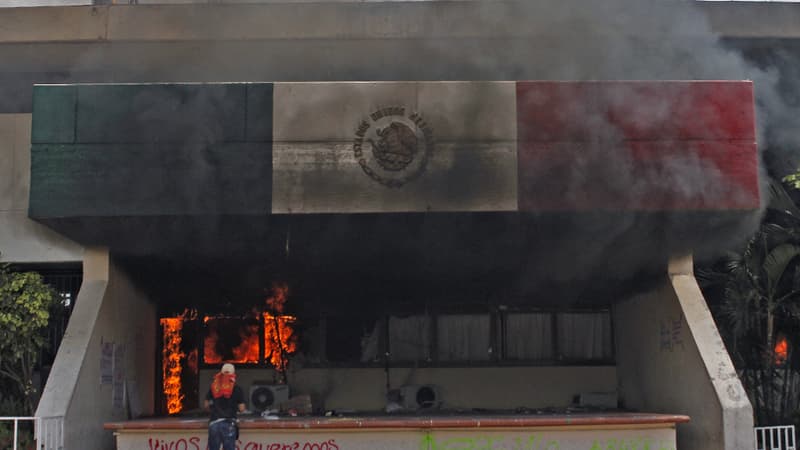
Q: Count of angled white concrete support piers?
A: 2